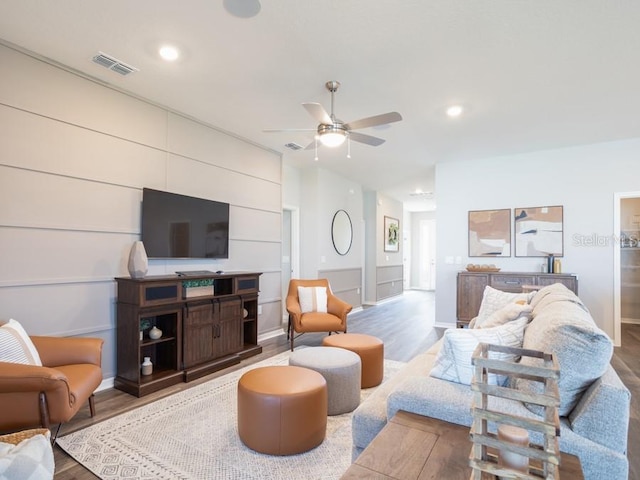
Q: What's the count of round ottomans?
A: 3